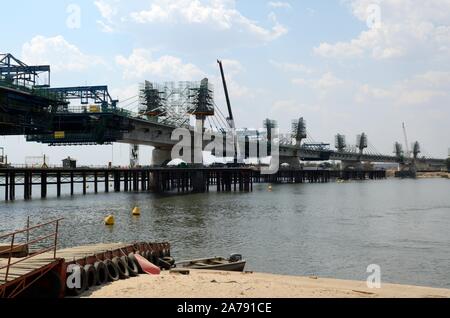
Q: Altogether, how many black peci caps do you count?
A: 0